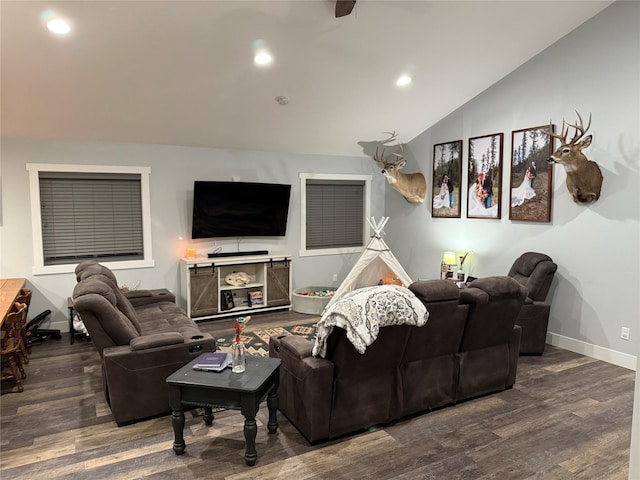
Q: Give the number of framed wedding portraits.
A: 3